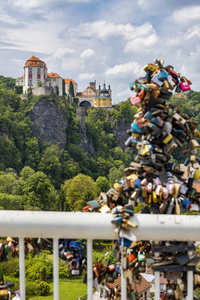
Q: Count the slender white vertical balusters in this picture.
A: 6